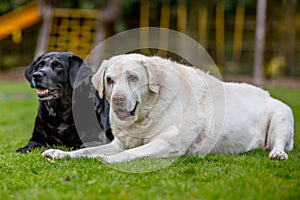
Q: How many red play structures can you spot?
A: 0